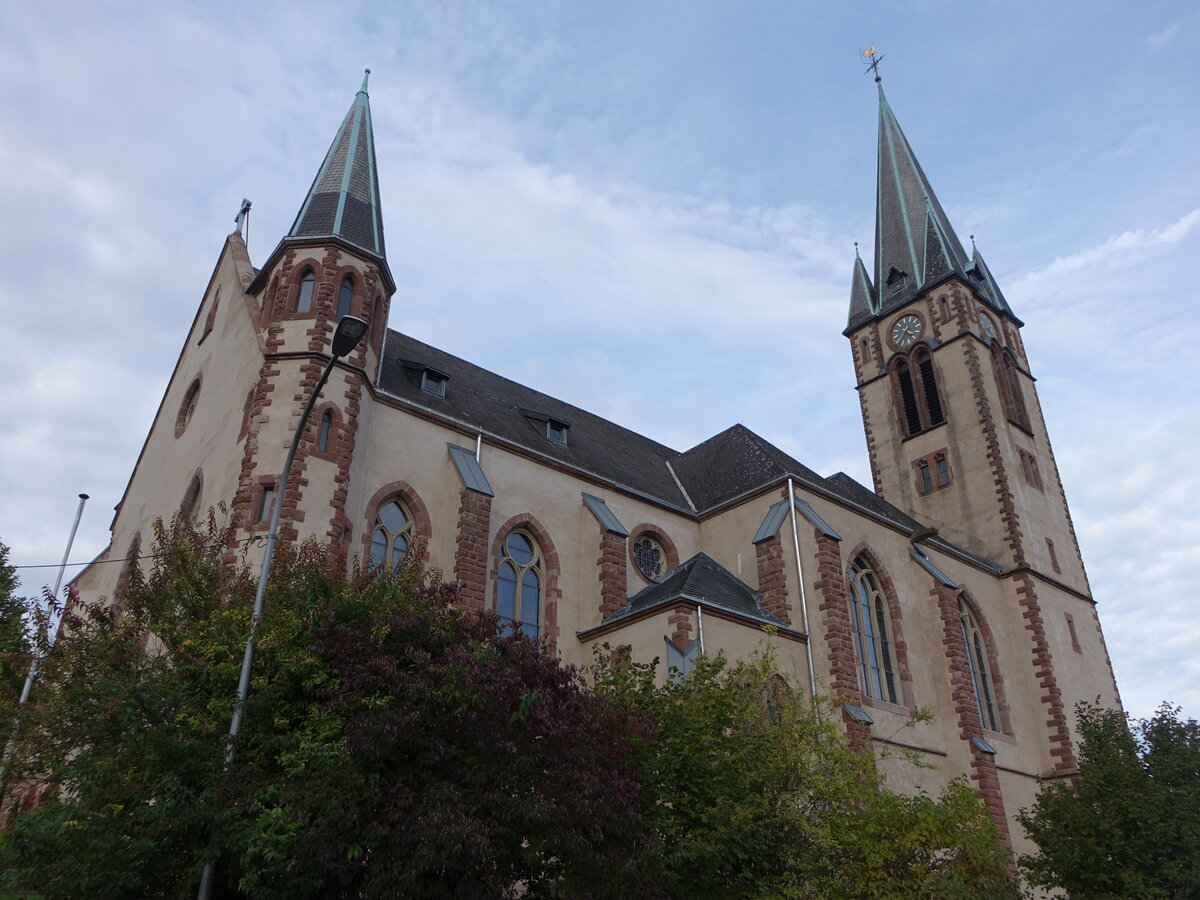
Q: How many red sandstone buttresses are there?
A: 5